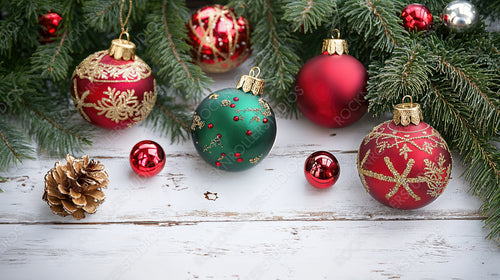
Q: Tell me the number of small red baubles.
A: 4